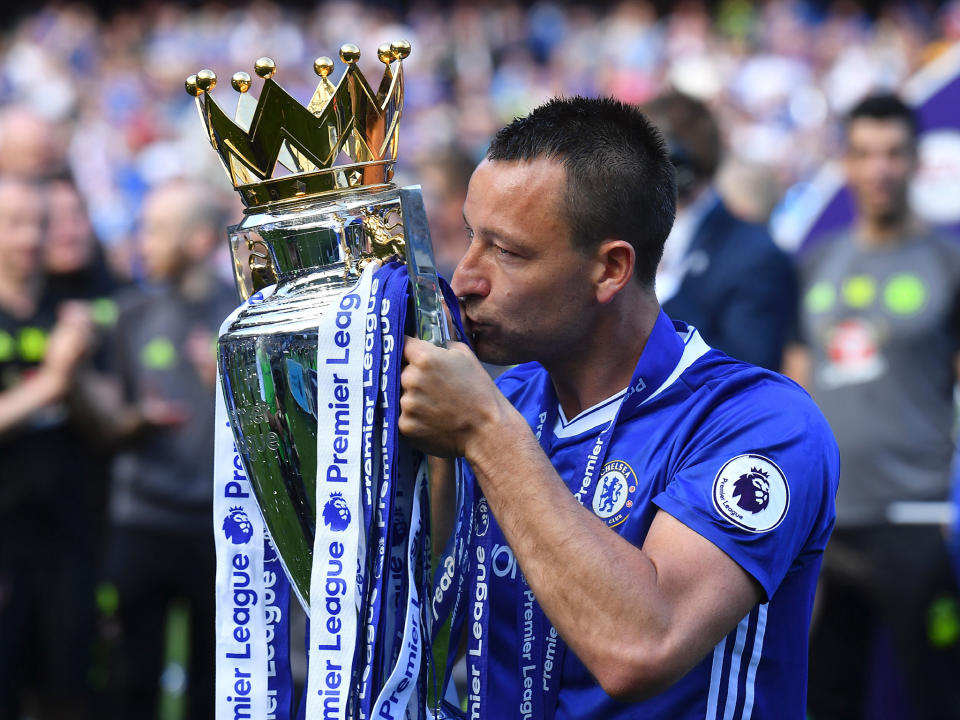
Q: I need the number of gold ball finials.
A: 8